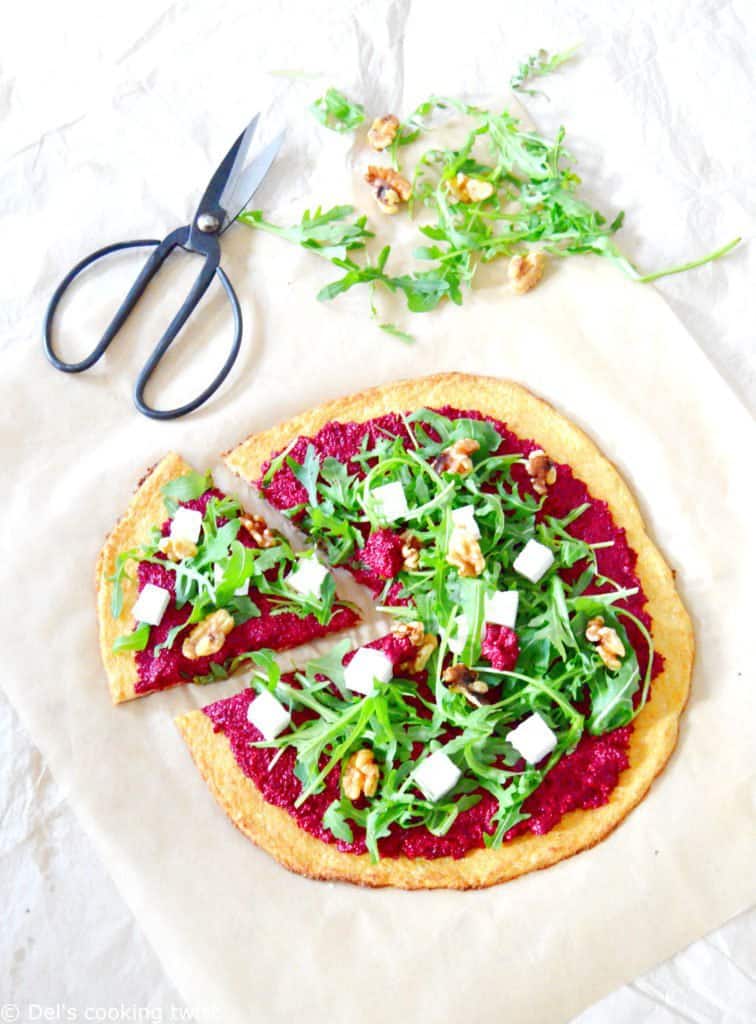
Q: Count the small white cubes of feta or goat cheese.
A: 13